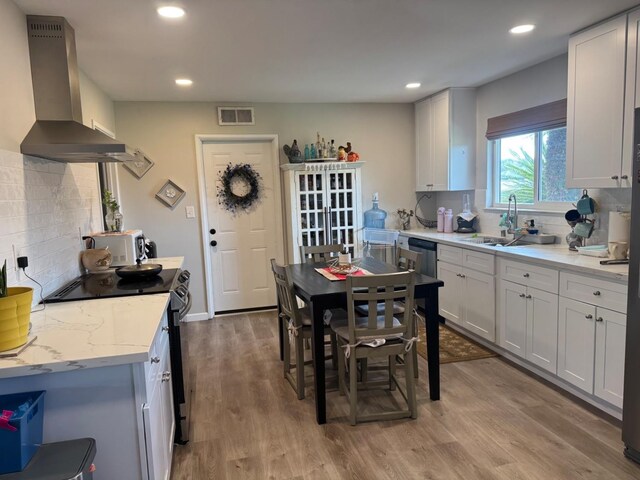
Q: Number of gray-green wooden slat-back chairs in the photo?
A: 4